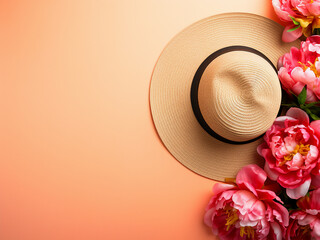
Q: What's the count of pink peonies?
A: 5